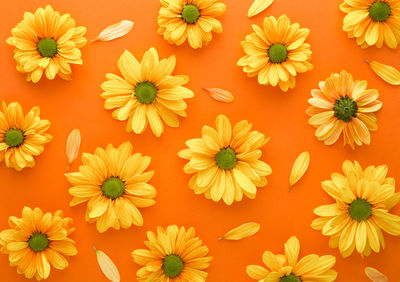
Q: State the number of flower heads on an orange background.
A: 13